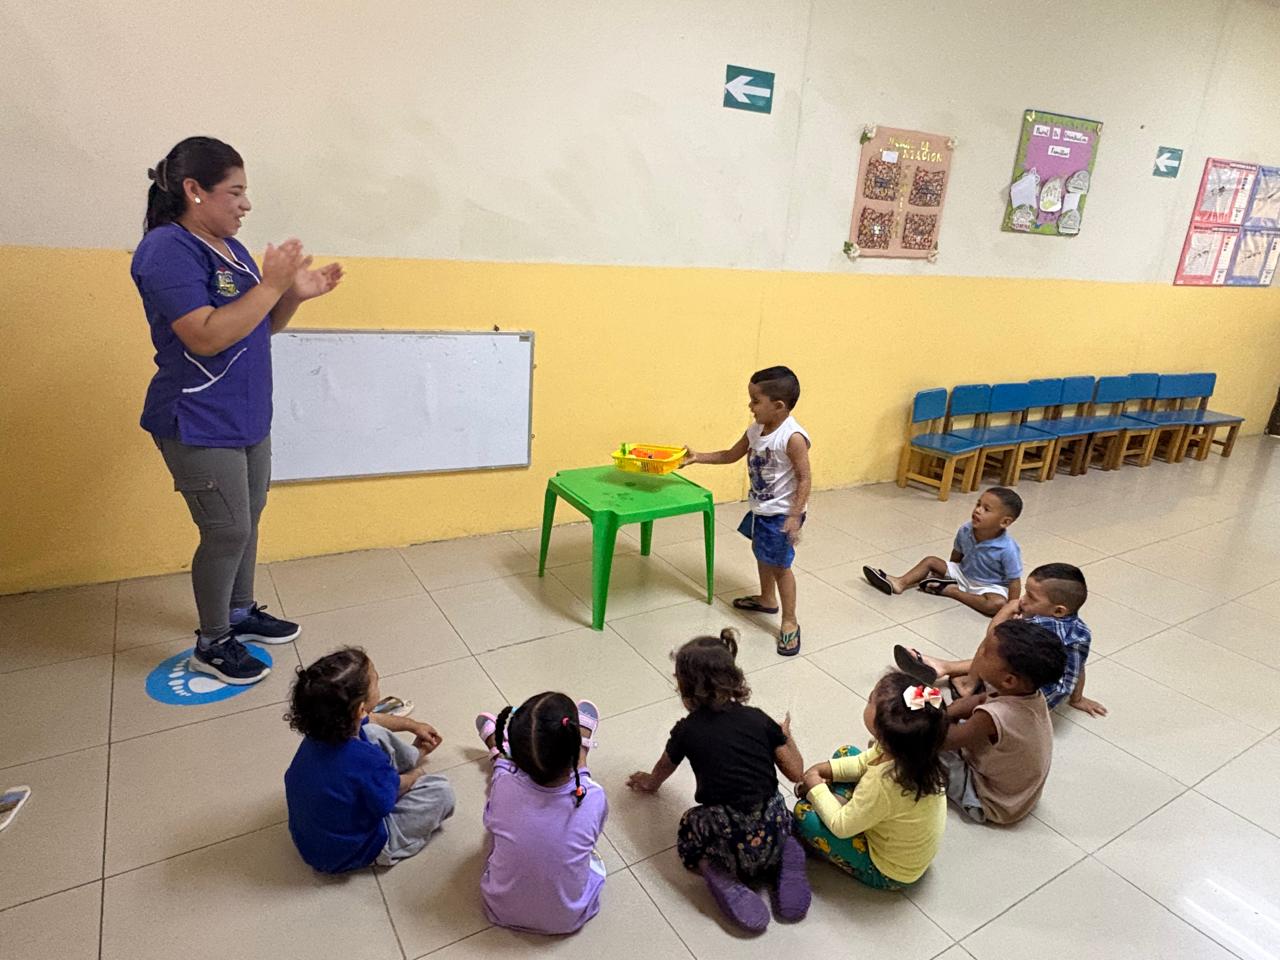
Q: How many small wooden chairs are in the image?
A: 9